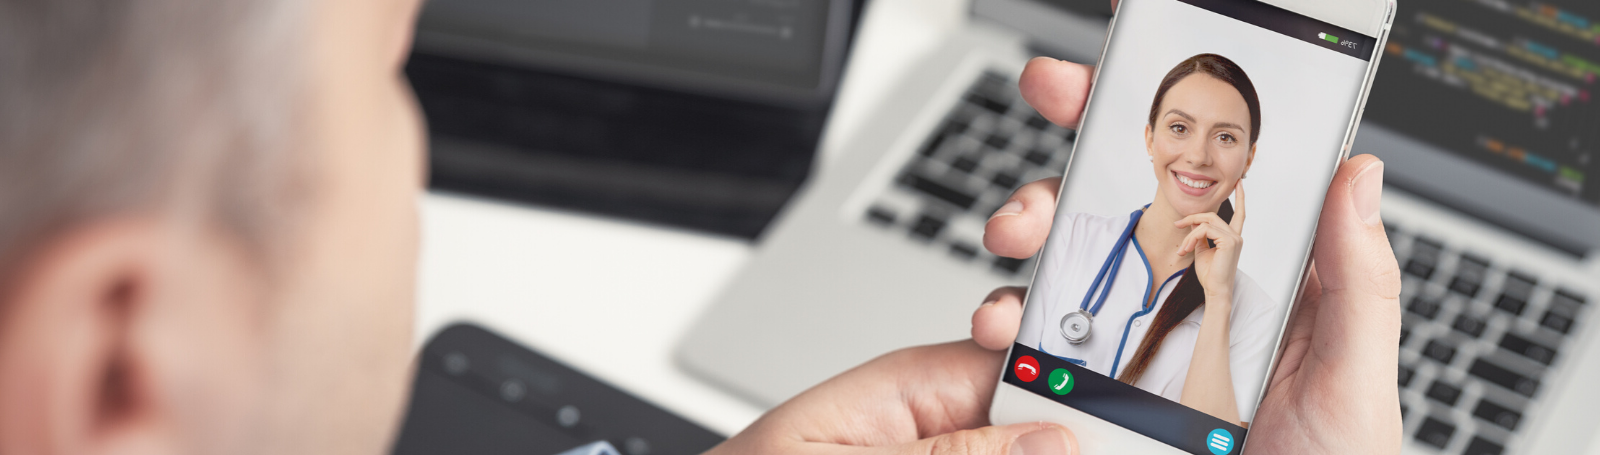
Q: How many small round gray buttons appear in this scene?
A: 4